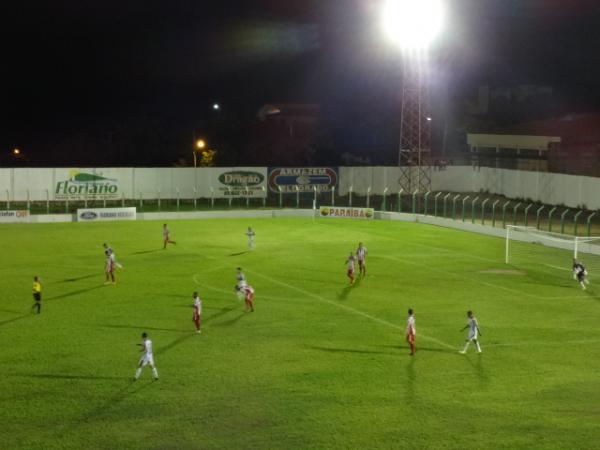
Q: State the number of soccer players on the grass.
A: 13